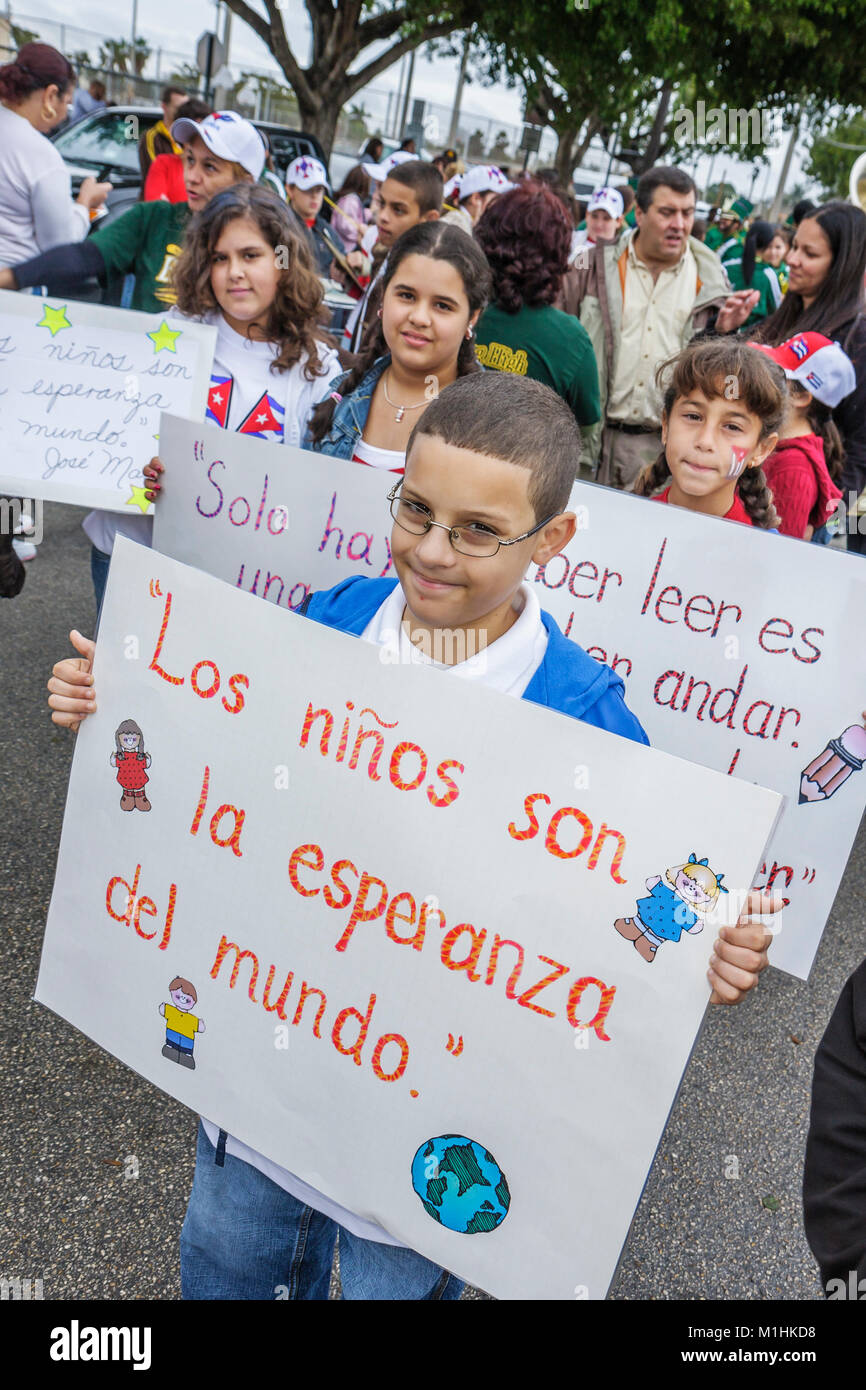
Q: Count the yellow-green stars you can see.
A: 3